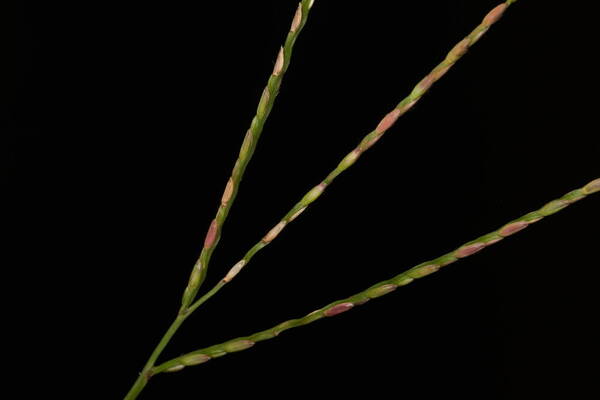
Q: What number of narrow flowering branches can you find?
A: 3